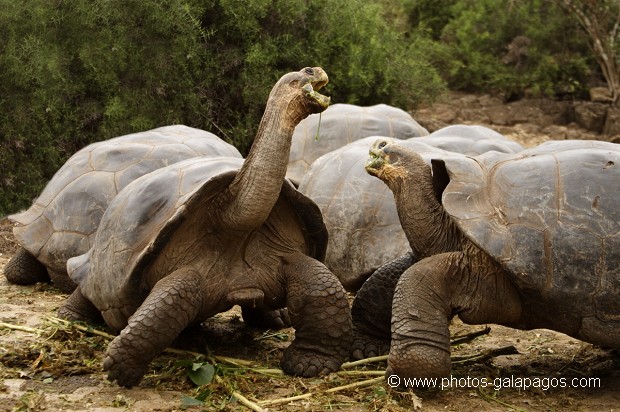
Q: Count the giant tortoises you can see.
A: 6